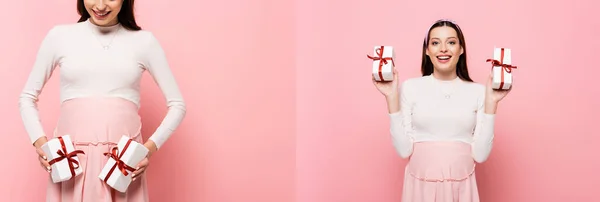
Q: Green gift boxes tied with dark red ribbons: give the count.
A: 0